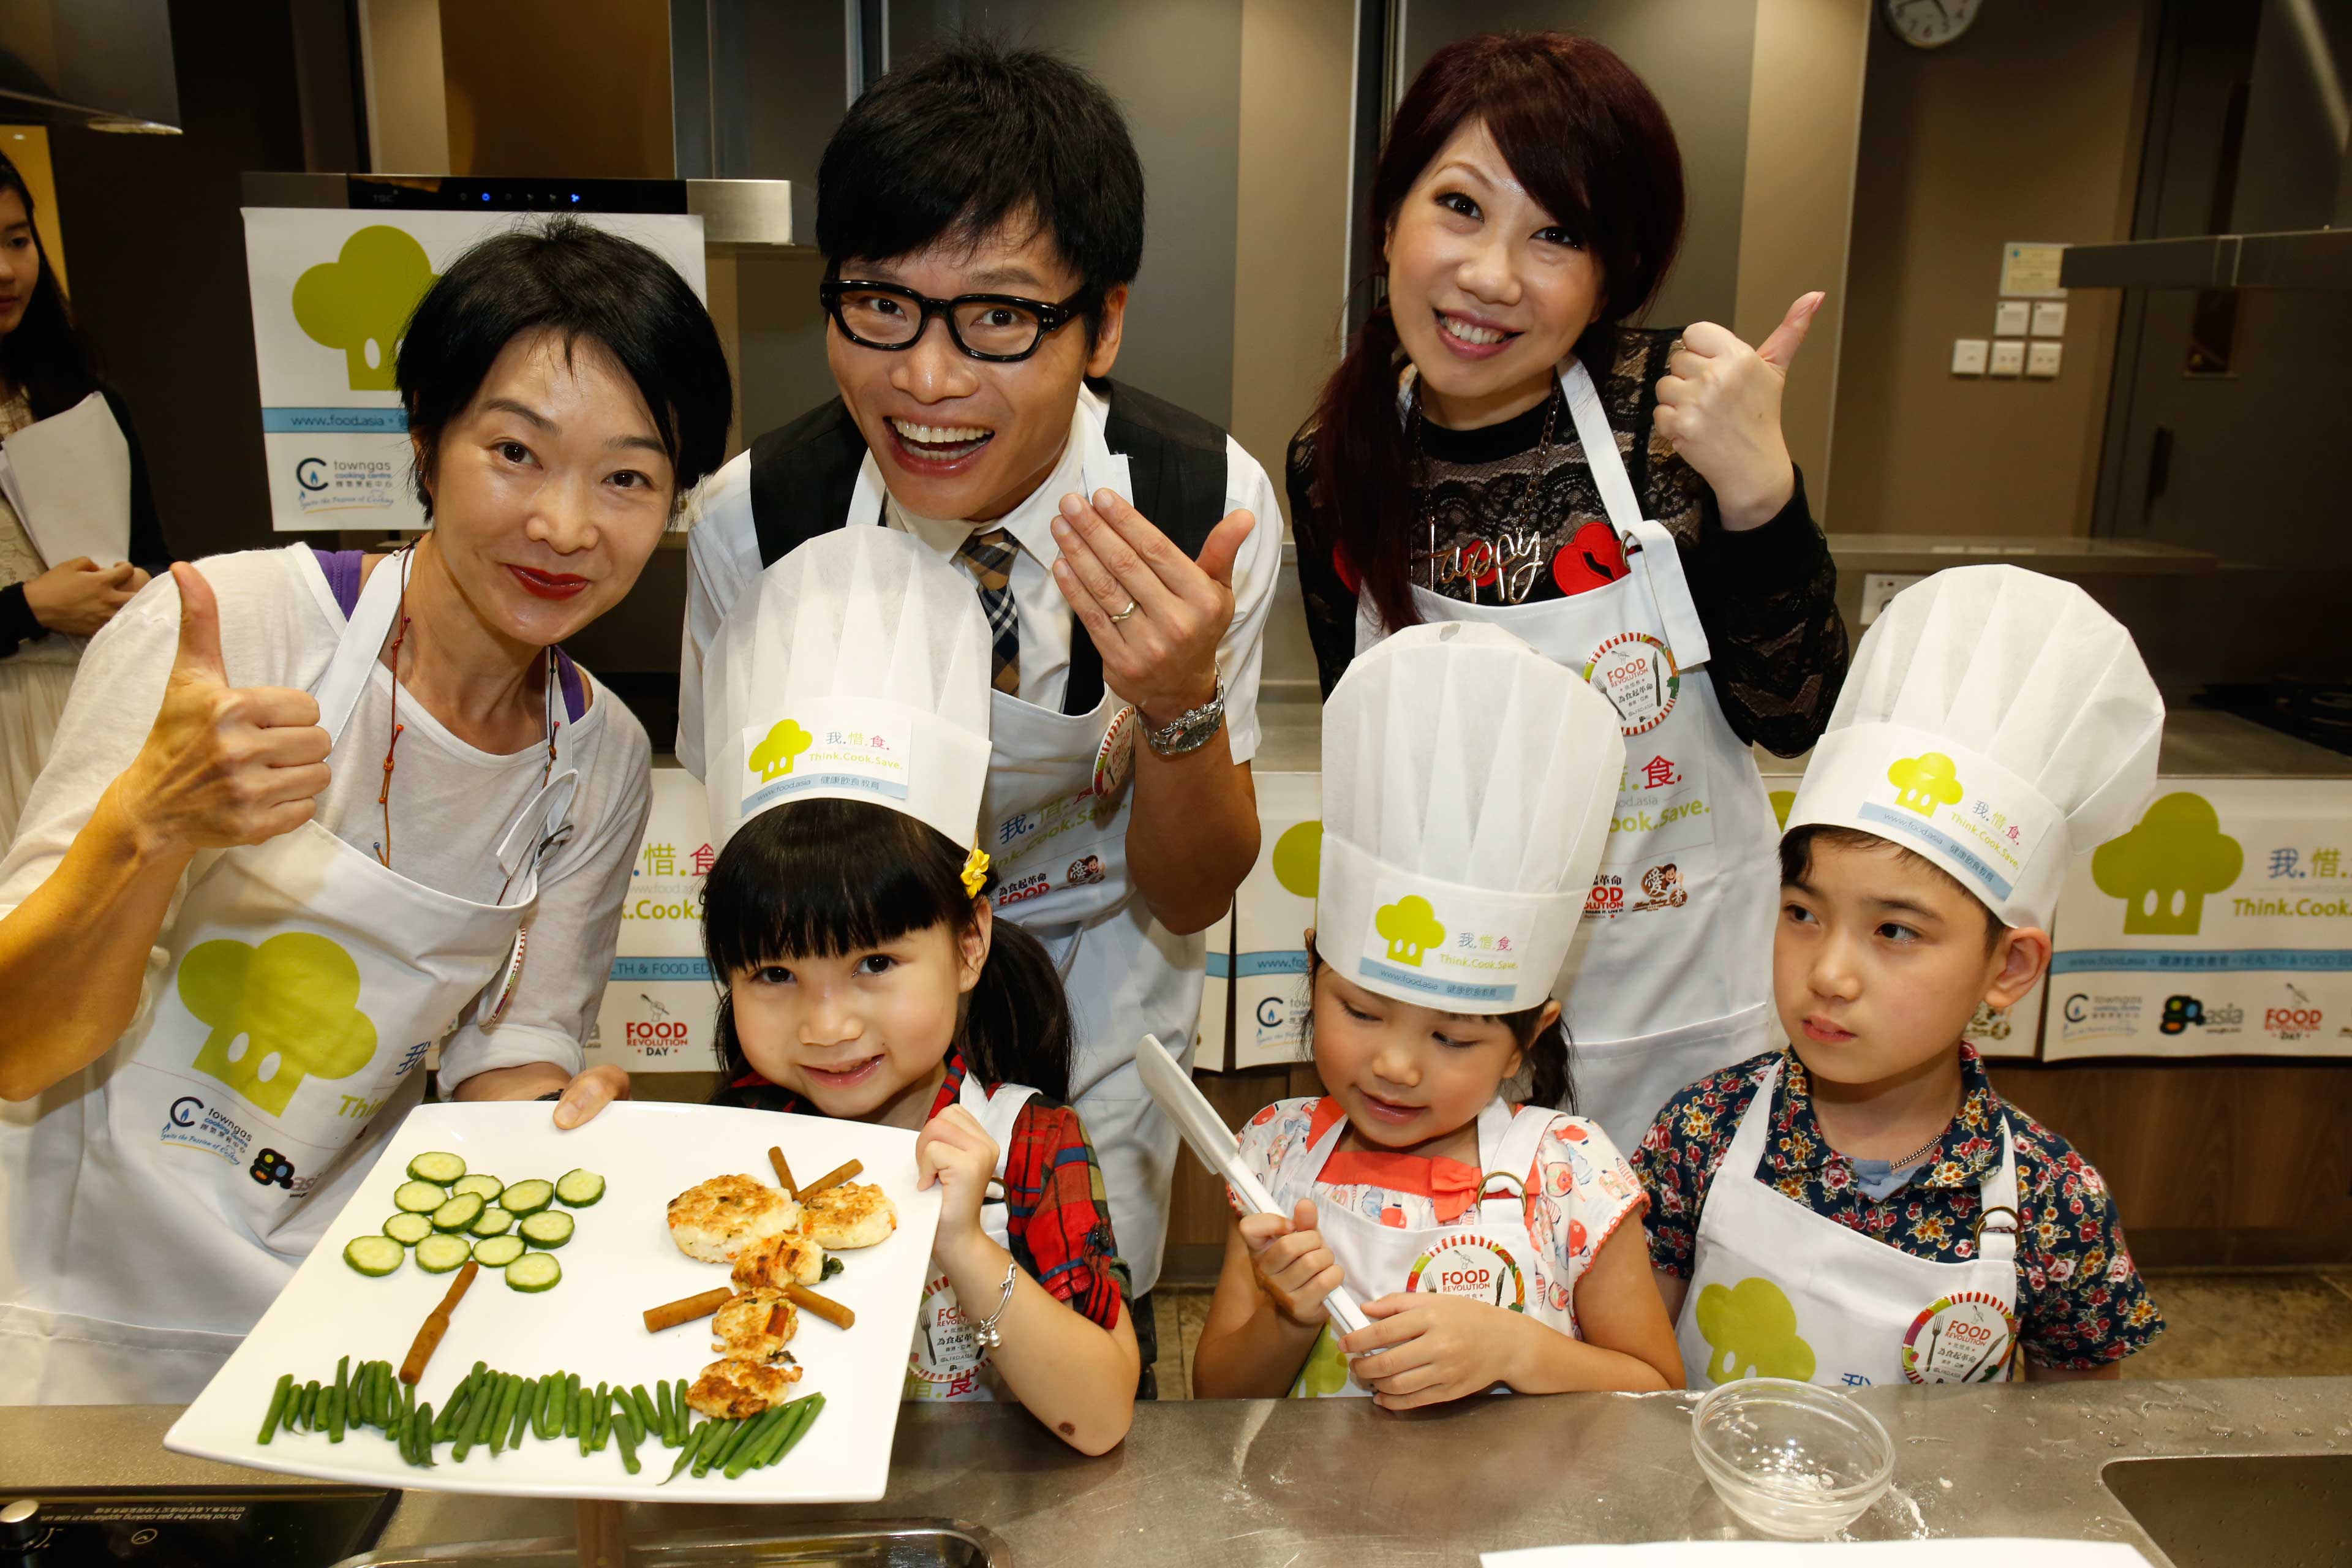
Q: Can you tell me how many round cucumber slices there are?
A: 13